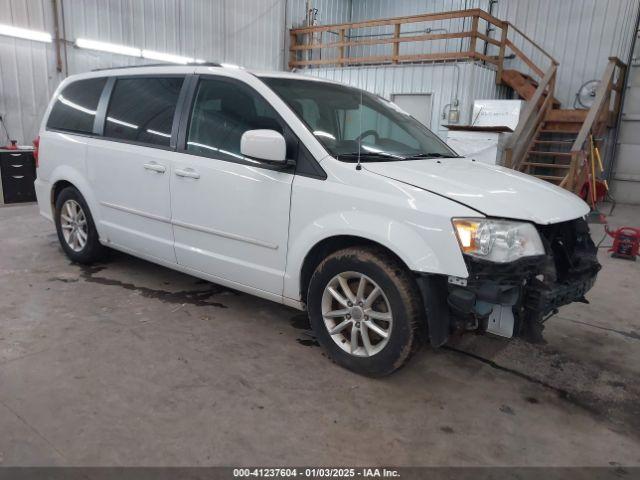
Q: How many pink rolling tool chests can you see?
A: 0